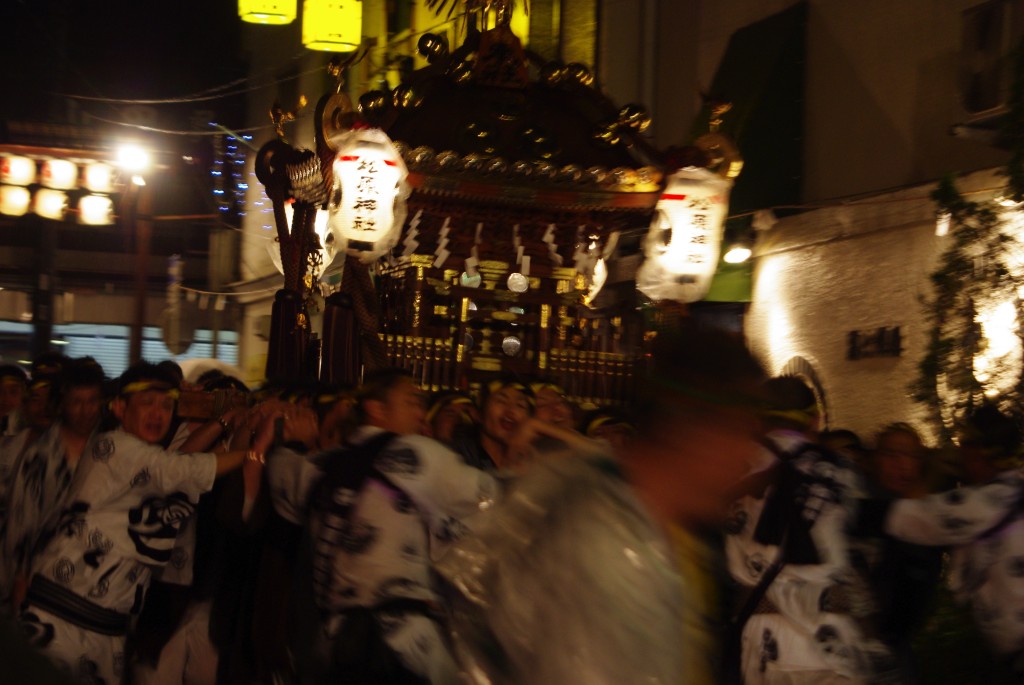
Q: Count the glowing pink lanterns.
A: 0